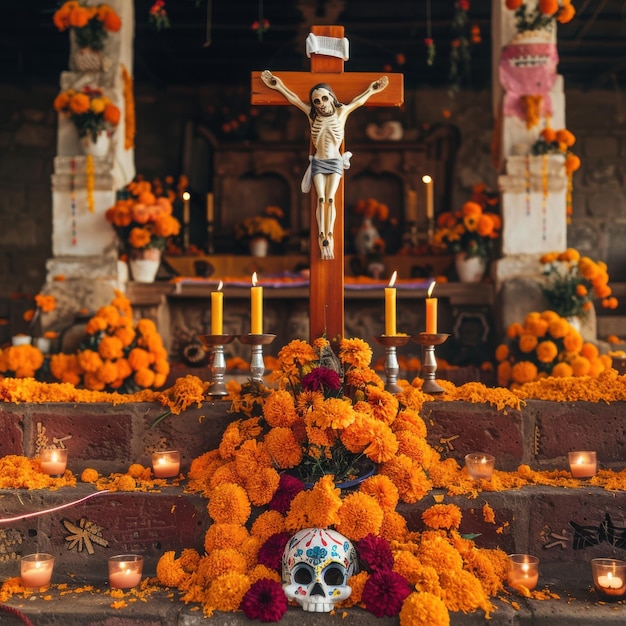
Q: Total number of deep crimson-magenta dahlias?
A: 6